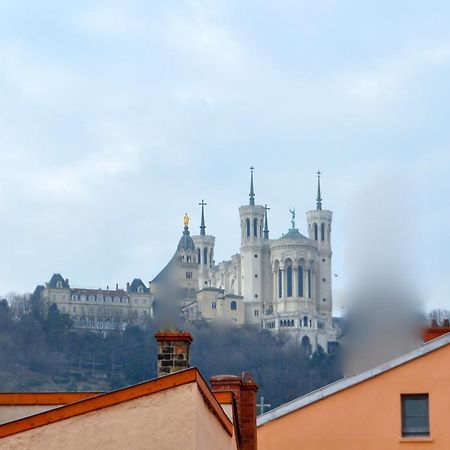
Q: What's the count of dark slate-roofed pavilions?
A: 2